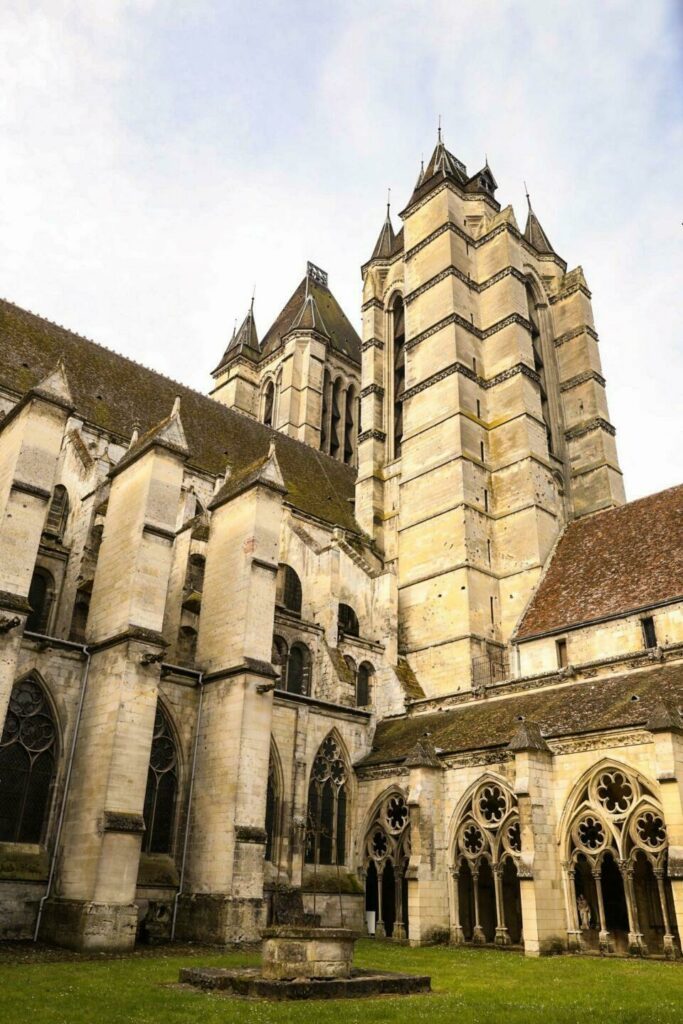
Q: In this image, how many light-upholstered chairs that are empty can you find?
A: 0